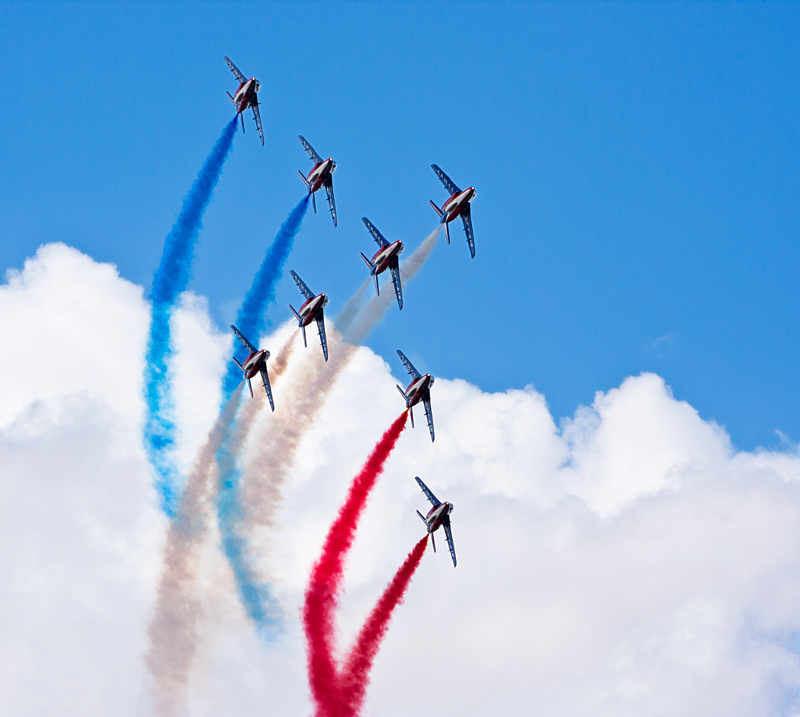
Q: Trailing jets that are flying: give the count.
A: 8